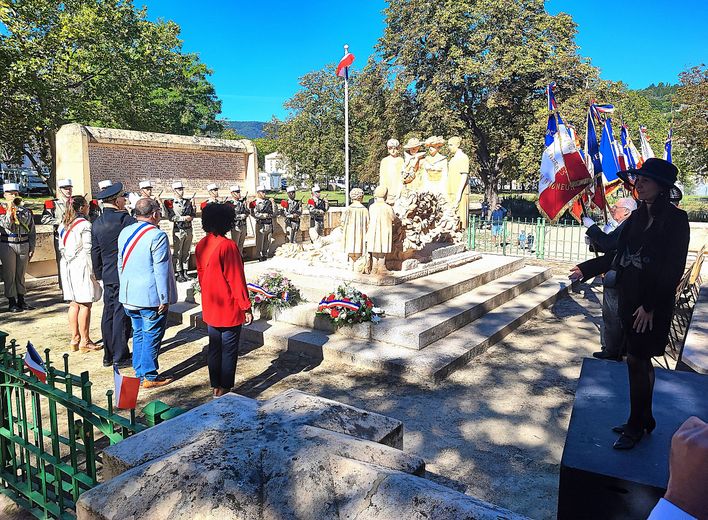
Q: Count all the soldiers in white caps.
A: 10